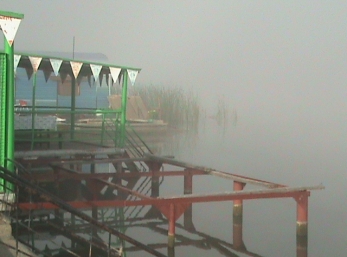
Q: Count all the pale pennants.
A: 8